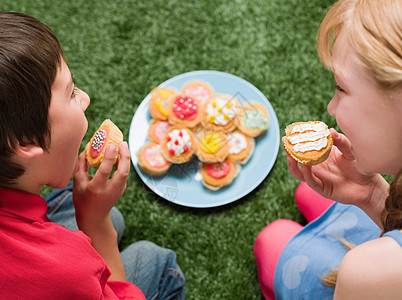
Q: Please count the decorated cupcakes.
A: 13